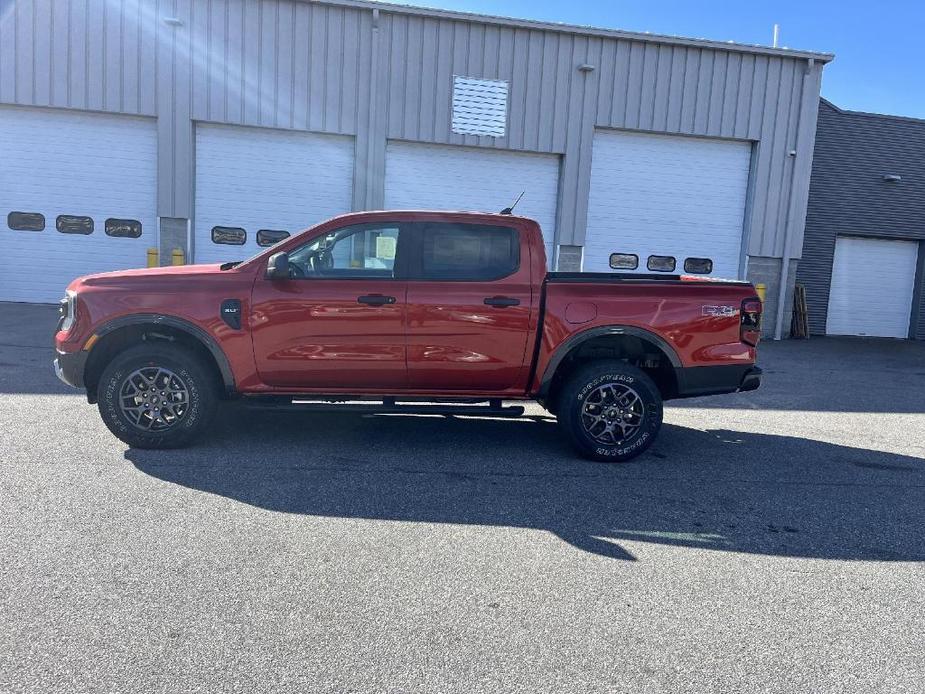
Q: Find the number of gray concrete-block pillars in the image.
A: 3